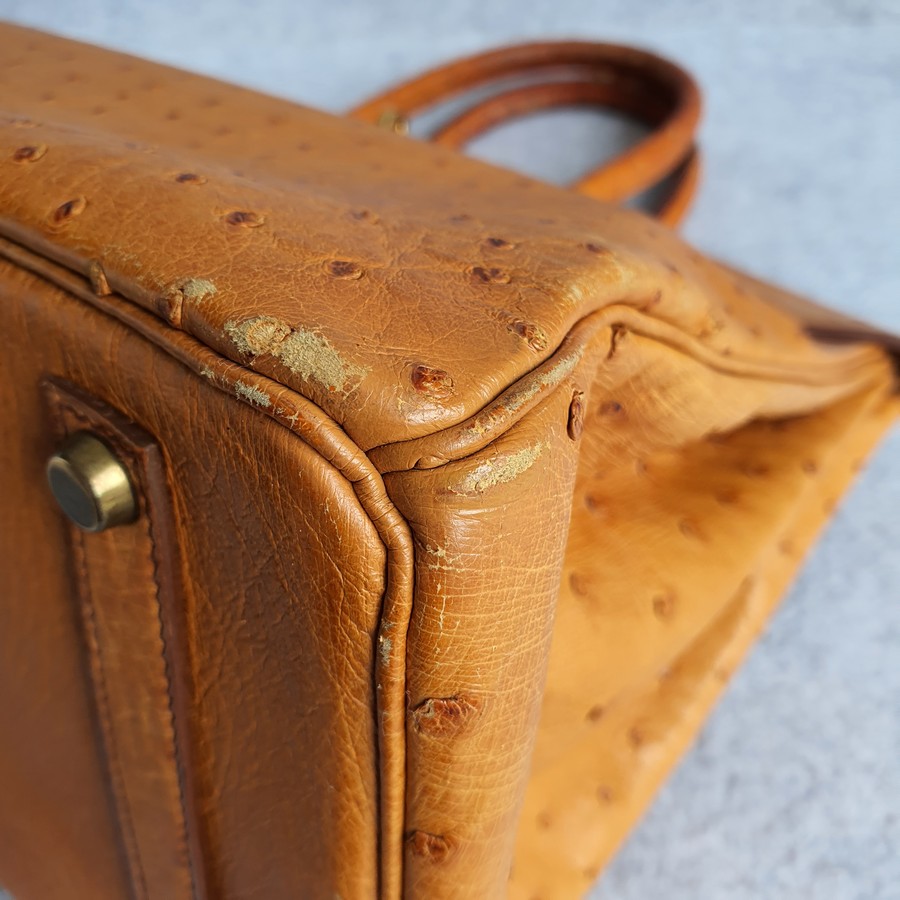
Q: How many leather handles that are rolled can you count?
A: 2